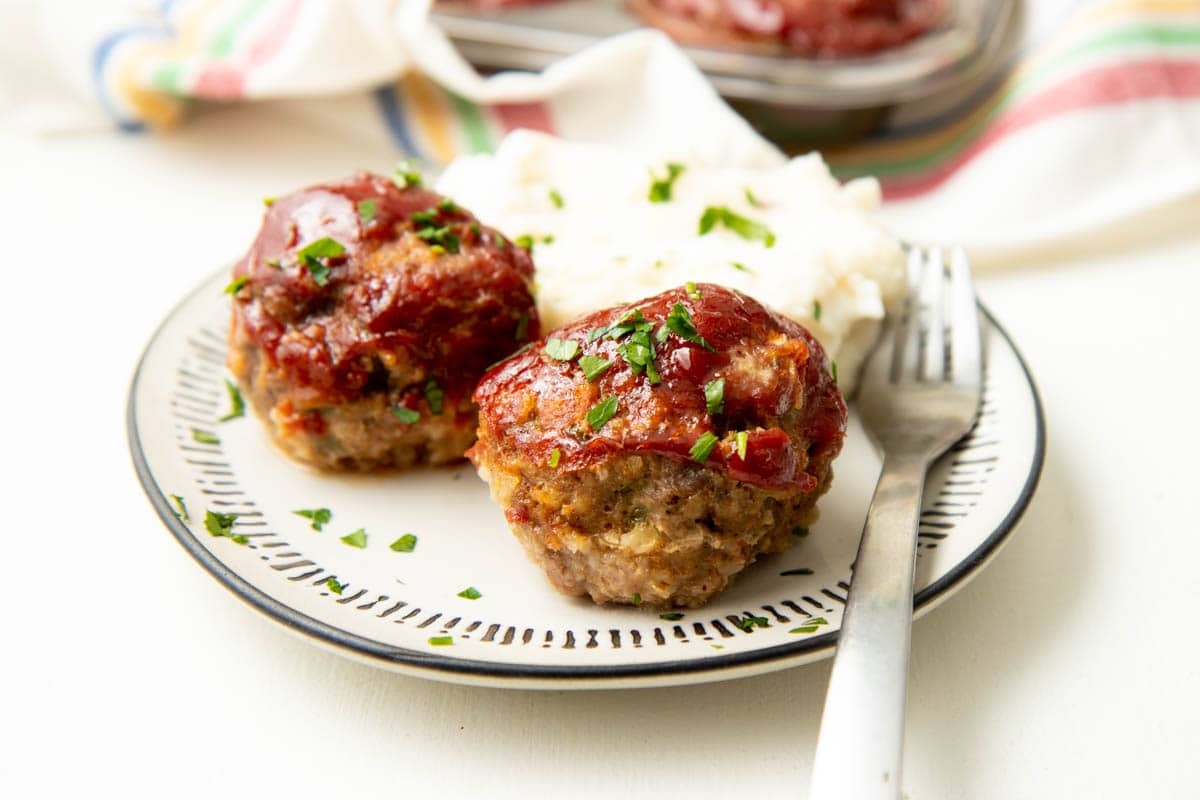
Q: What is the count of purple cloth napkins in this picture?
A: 0